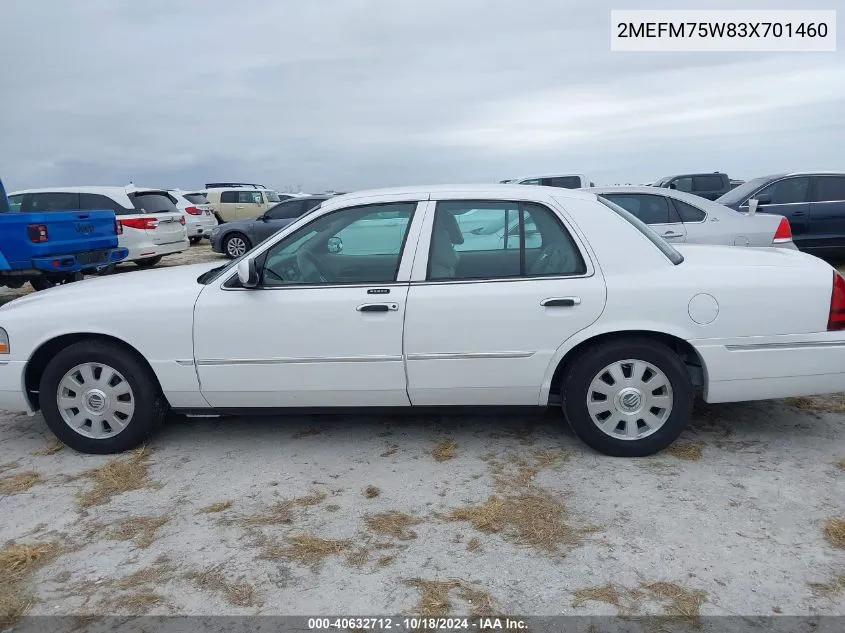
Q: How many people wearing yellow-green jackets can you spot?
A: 0